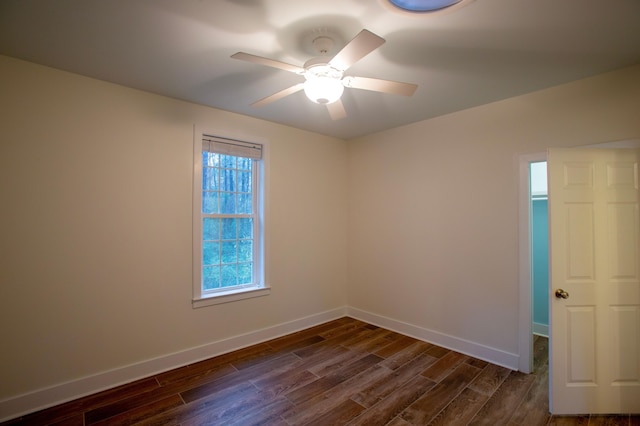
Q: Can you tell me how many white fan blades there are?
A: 5